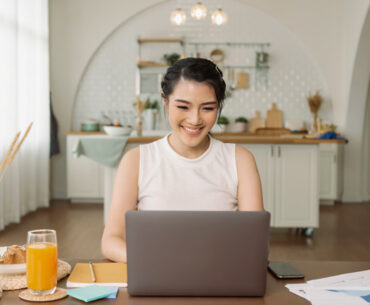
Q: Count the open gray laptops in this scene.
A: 1